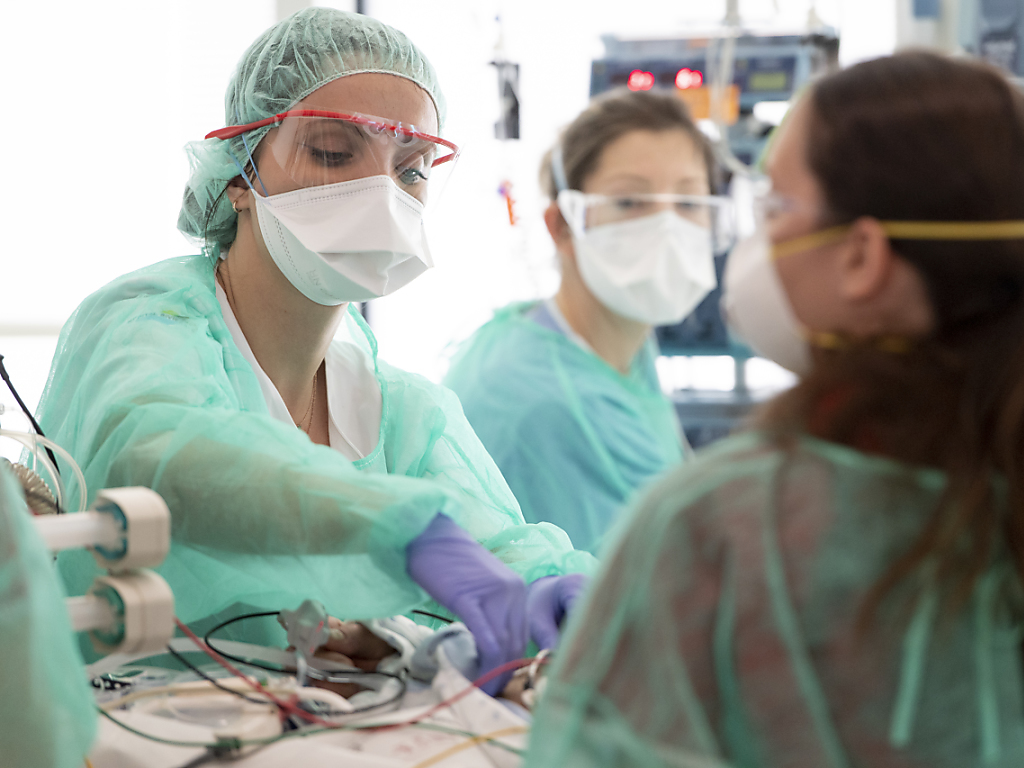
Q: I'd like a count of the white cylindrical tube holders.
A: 2